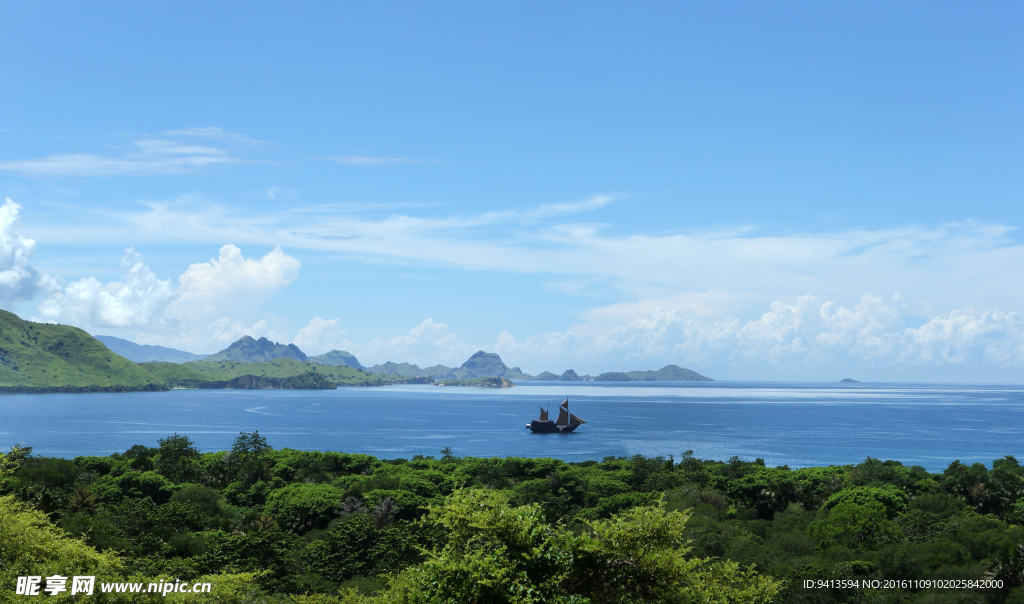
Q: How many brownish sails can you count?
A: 4